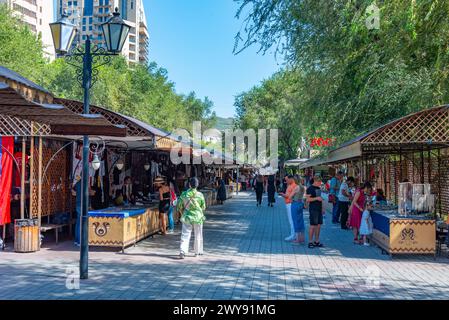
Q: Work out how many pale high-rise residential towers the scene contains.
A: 2